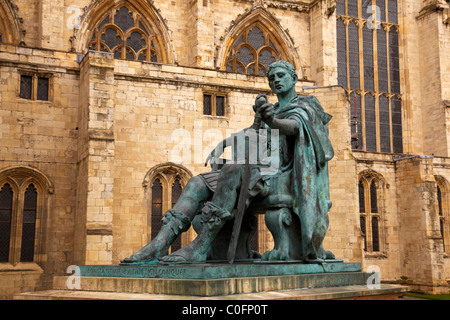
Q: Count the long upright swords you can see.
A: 1